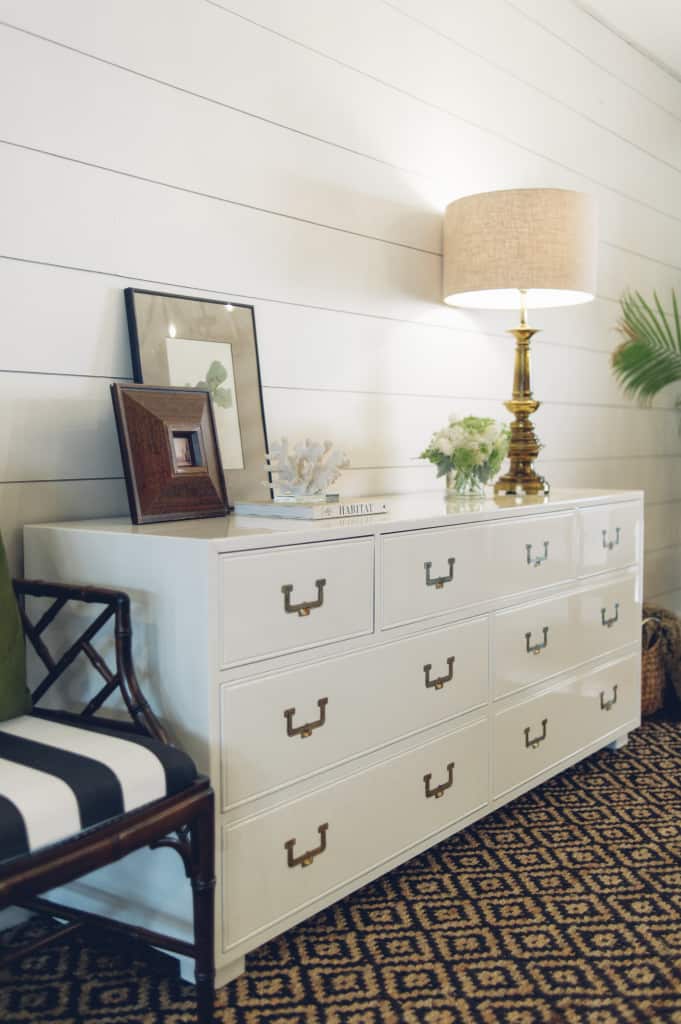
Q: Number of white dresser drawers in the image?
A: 7